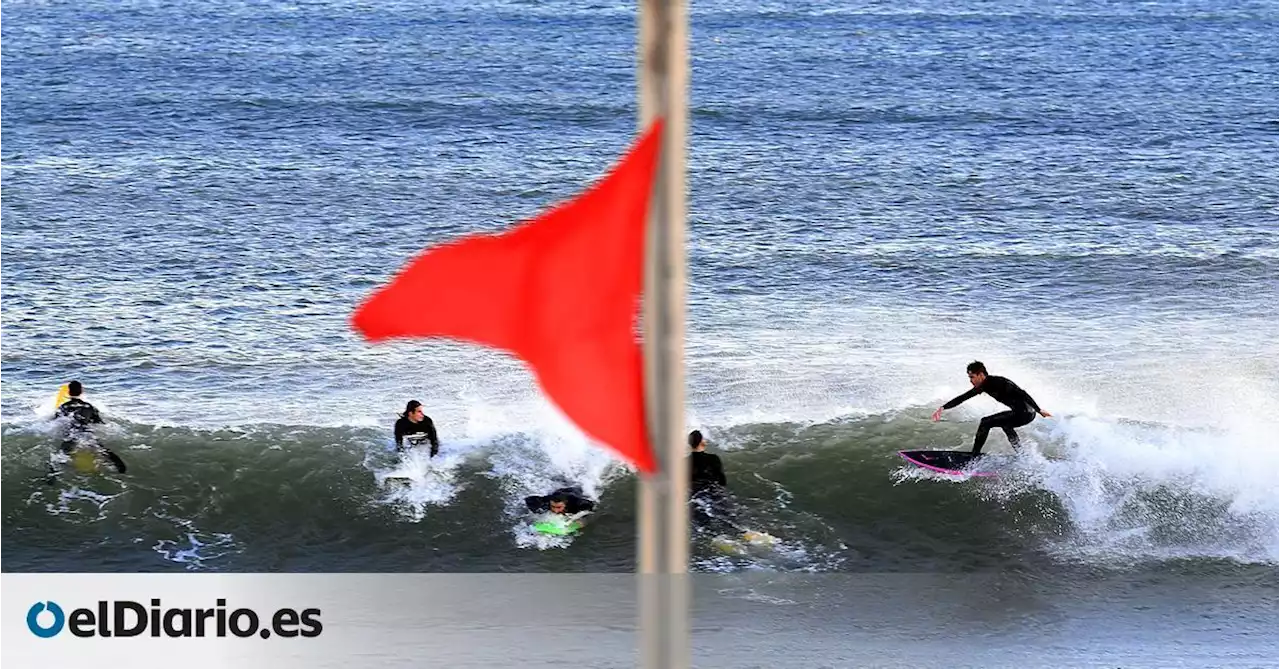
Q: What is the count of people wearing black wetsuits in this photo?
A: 5